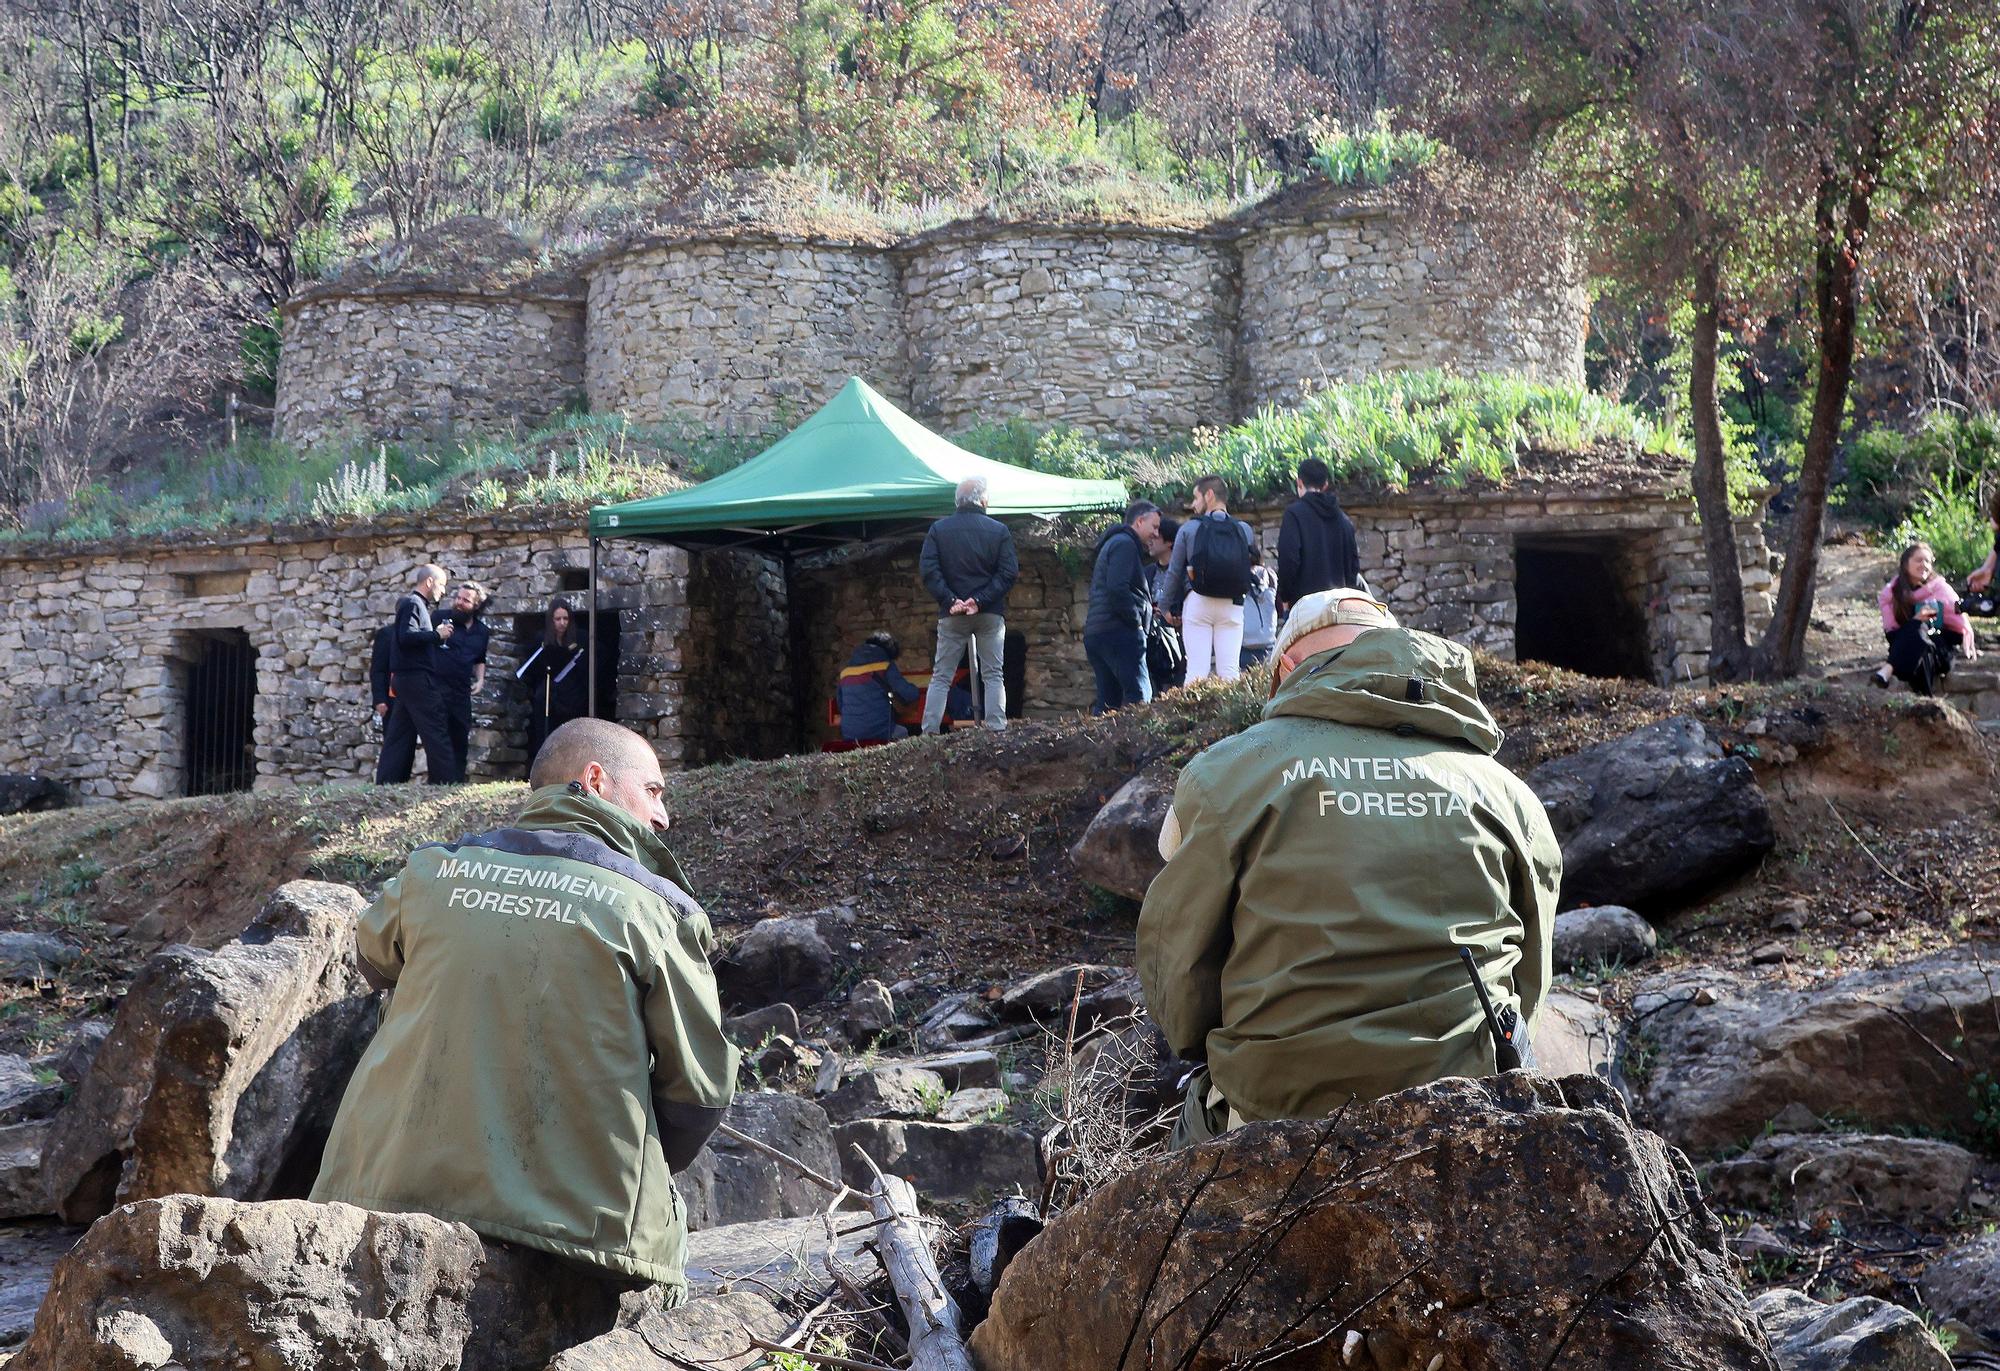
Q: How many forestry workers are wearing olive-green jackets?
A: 2